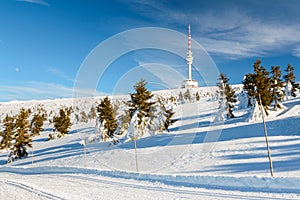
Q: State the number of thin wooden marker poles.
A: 4